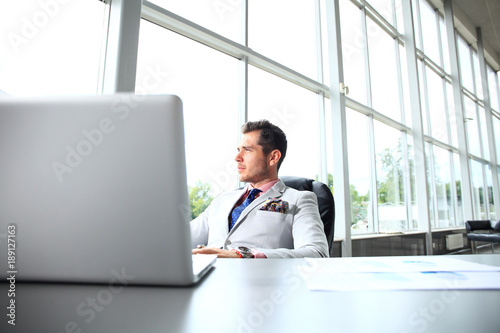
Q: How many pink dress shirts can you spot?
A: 1